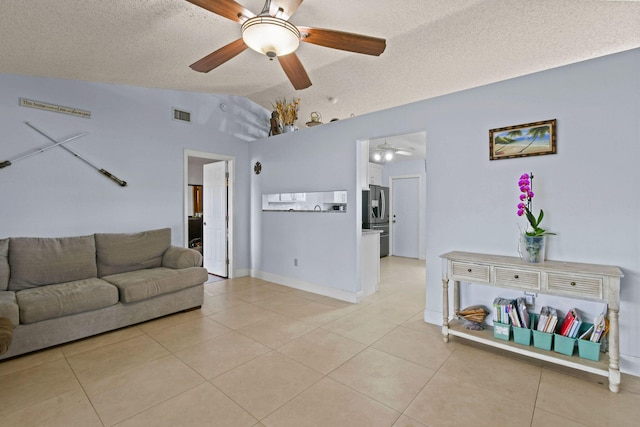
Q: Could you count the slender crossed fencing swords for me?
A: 2